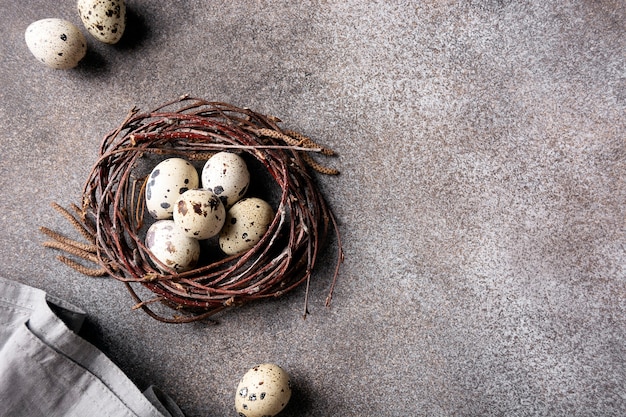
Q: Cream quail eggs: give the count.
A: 8